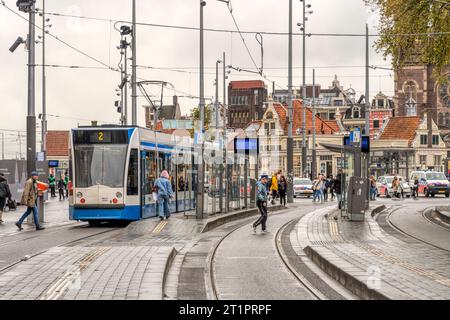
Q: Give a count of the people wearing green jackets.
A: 2